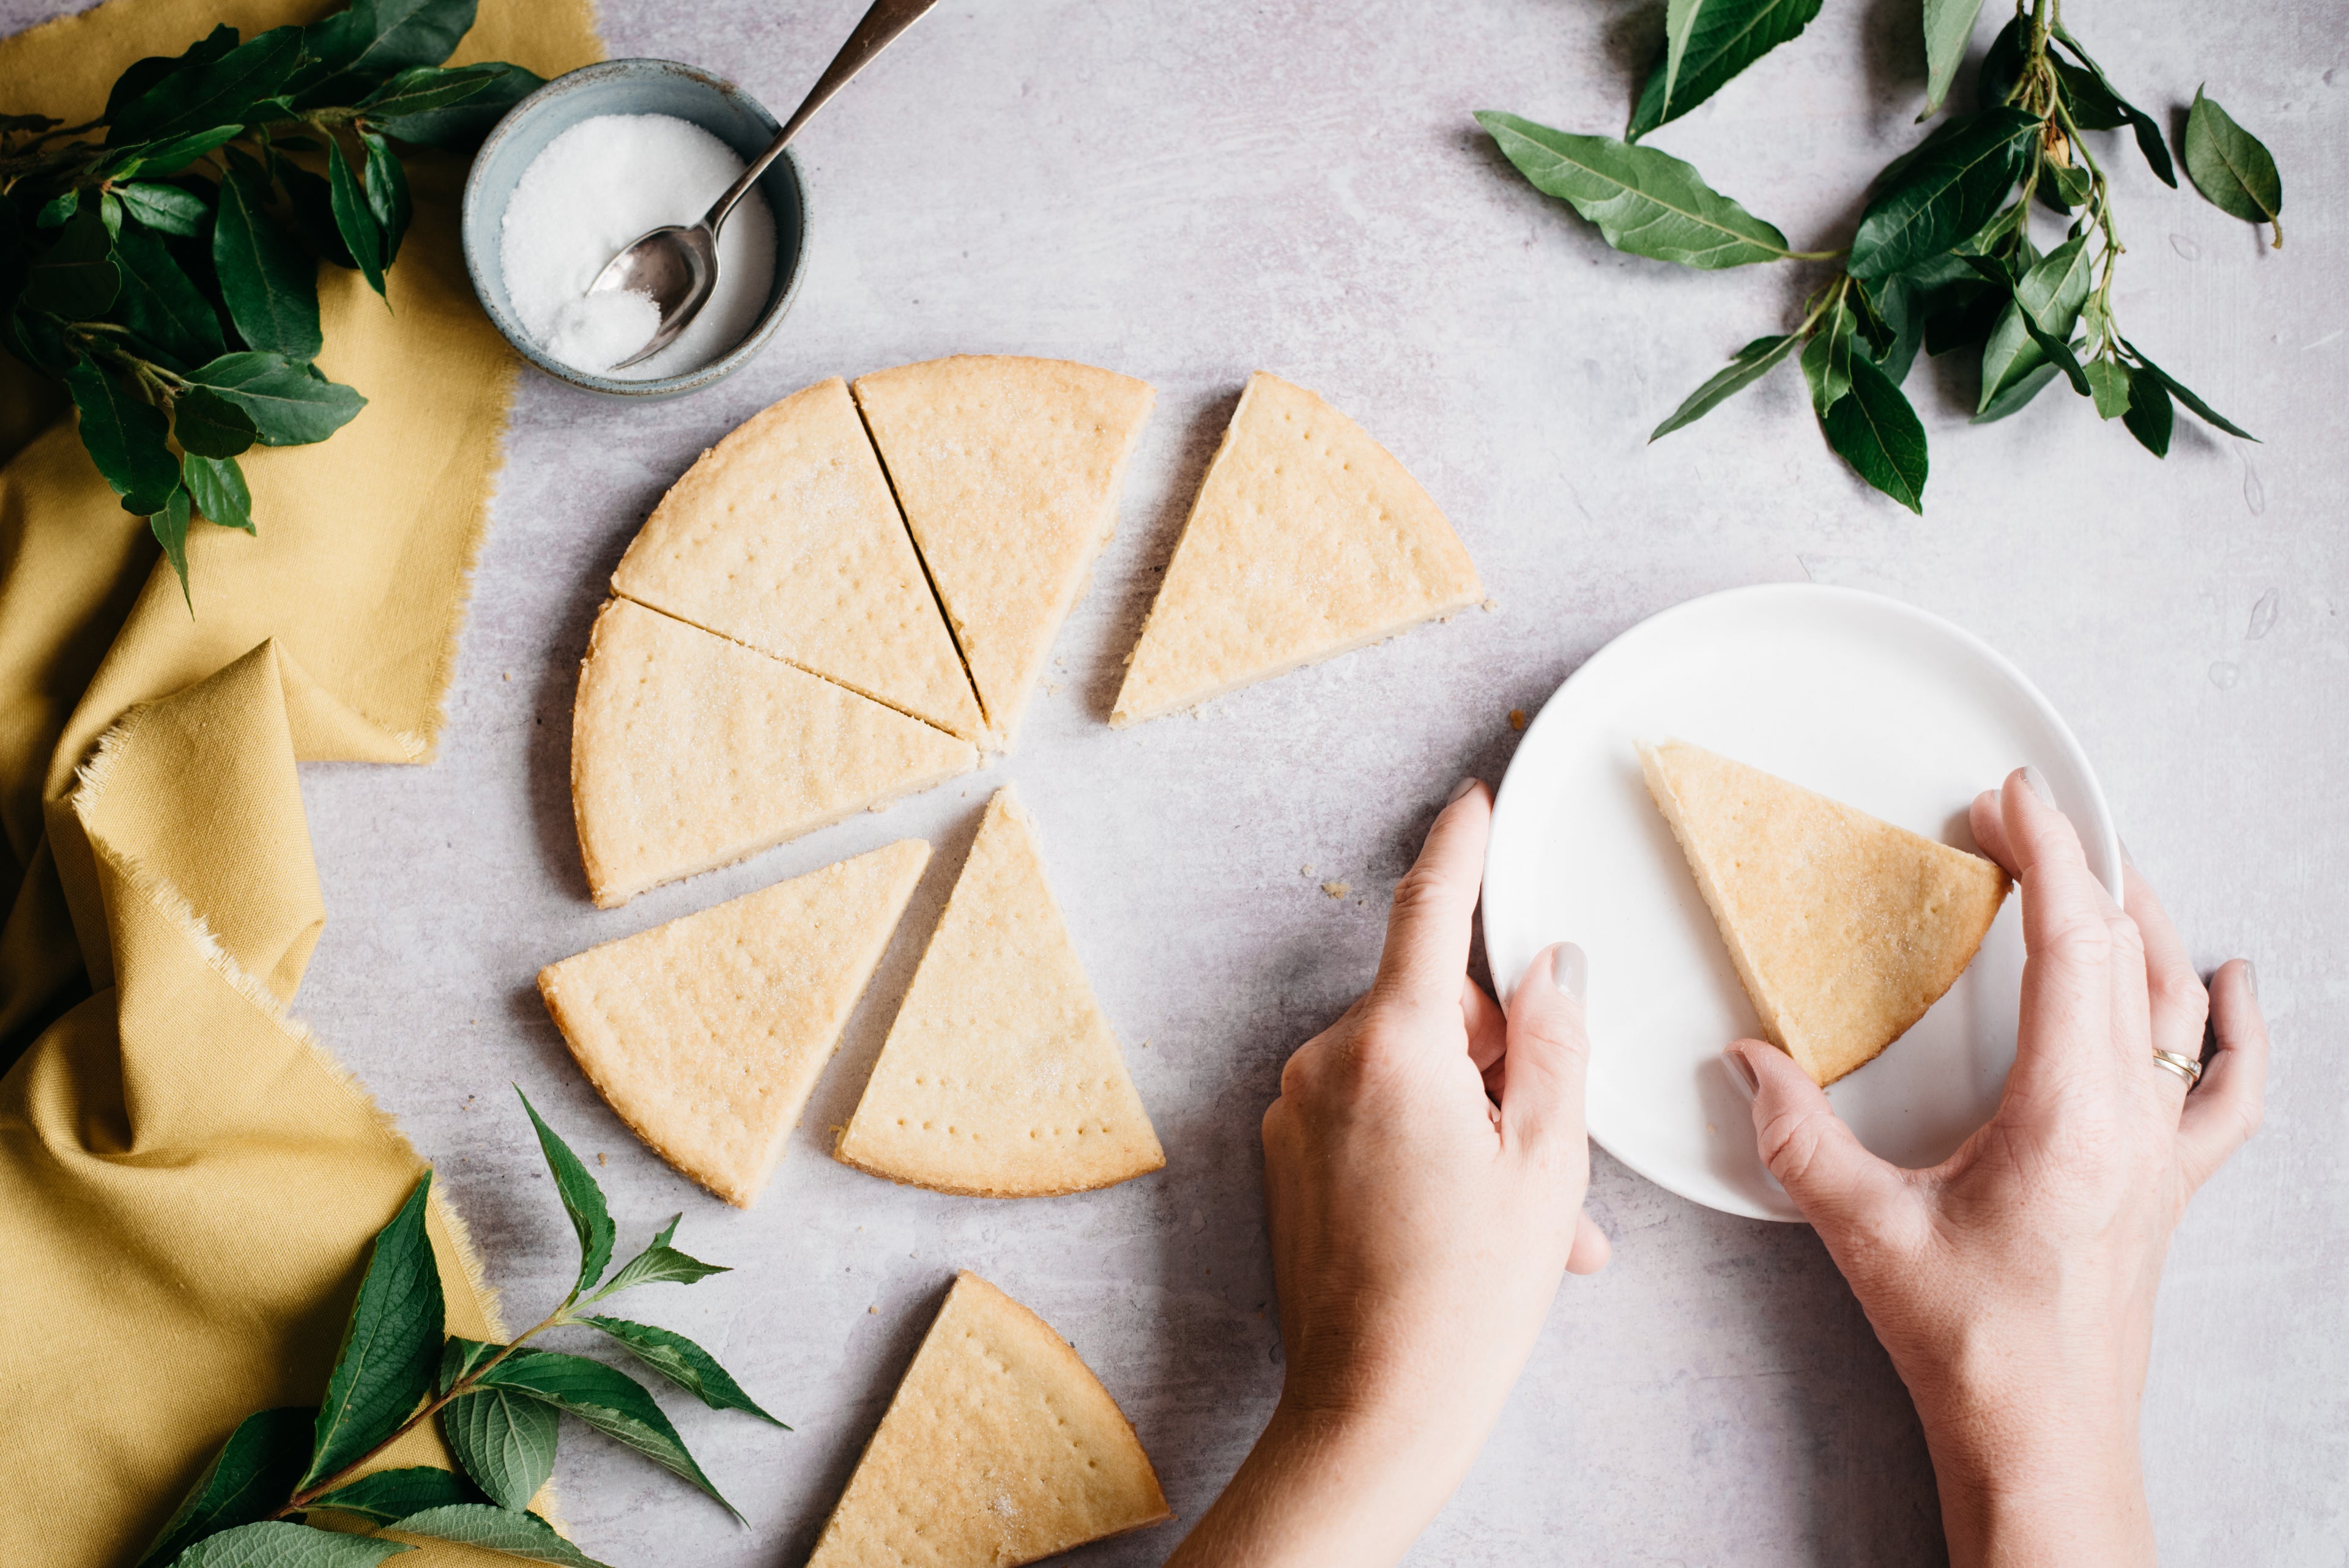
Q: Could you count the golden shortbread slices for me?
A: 8